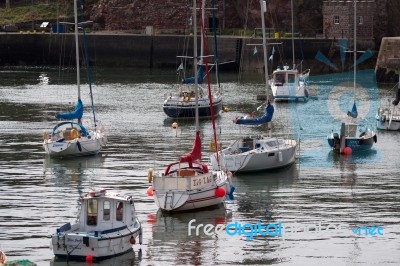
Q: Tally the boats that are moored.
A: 8